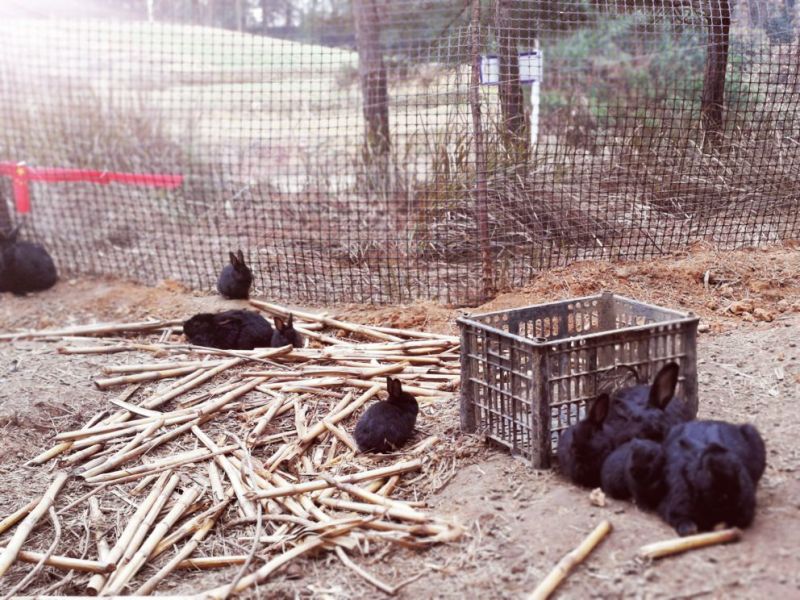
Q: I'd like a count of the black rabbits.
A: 9